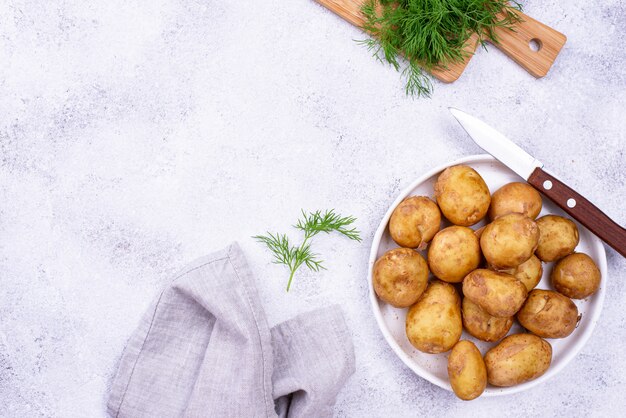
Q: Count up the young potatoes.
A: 15